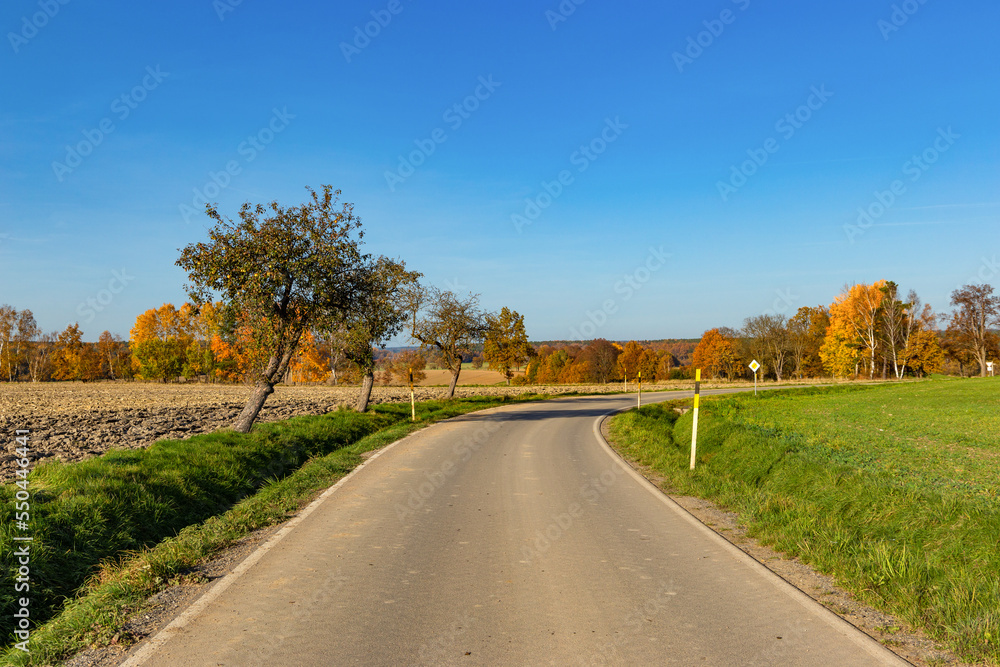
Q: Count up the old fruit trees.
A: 3